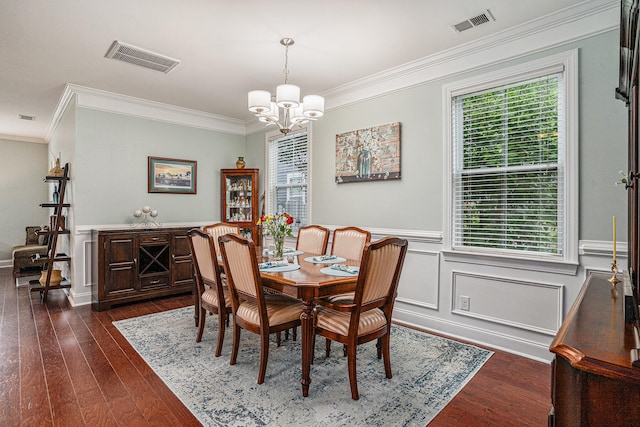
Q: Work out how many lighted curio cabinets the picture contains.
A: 1